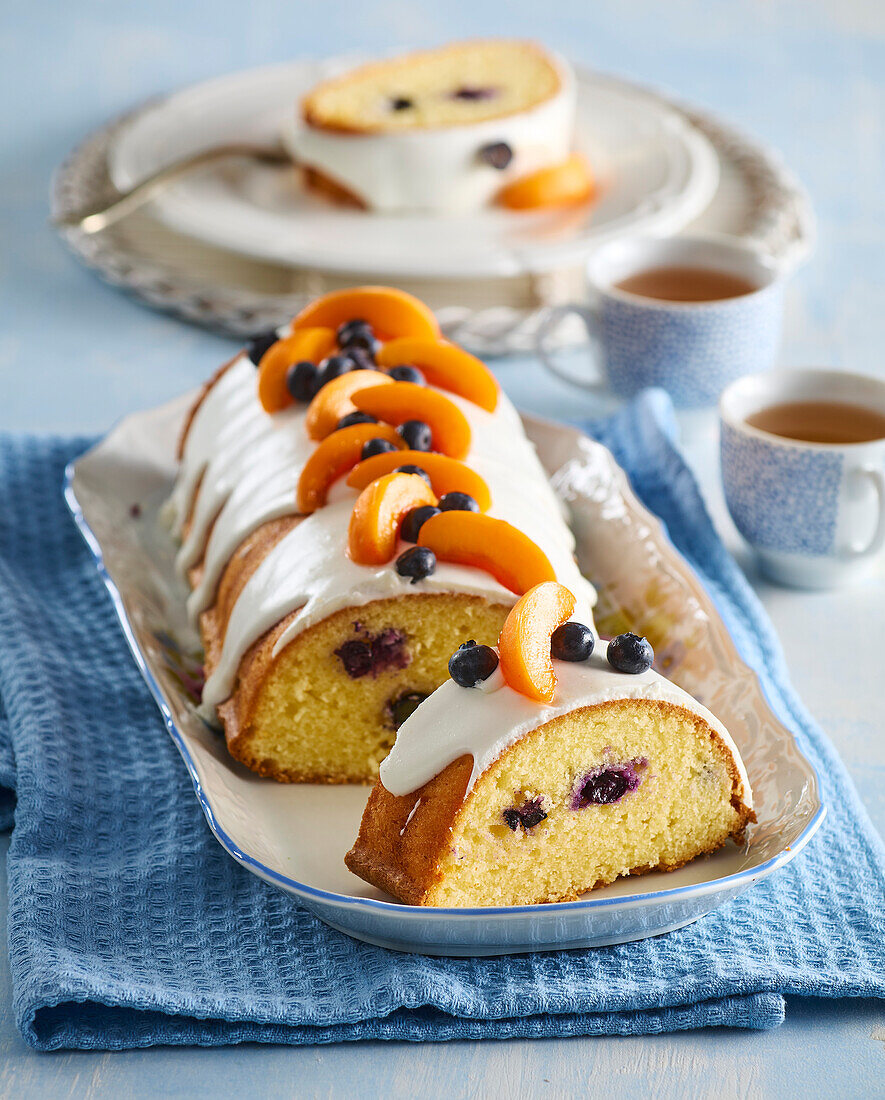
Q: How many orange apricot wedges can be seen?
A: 11